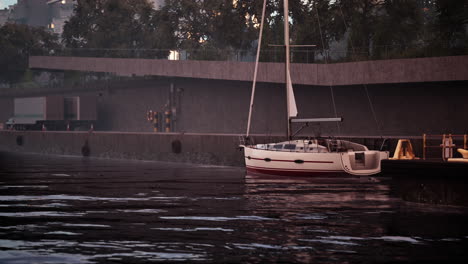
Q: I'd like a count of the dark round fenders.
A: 3